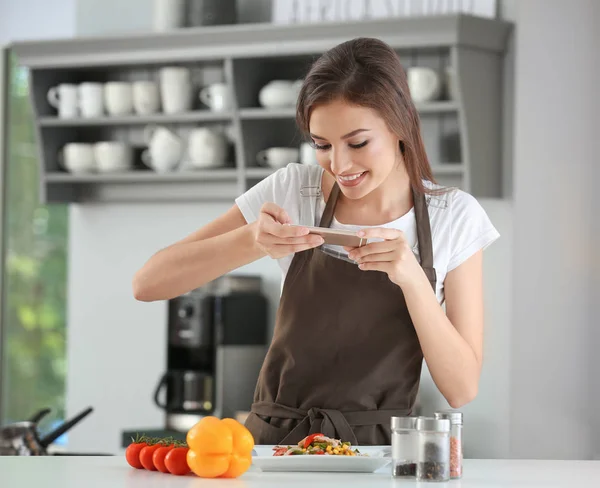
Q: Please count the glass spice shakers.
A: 3